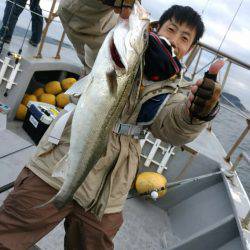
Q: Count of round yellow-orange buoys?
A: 8